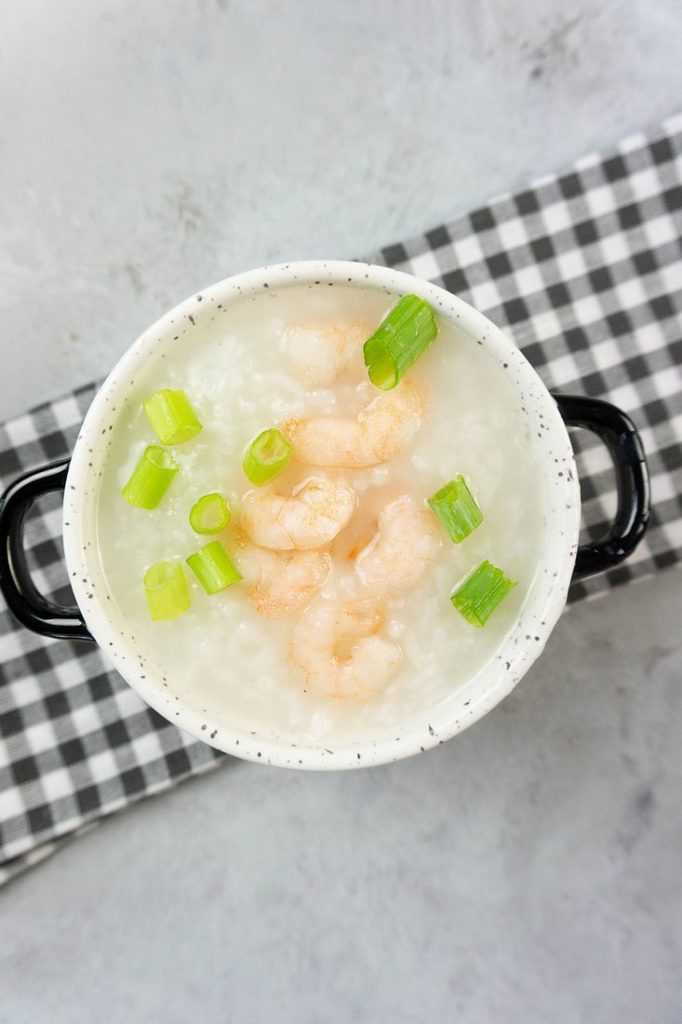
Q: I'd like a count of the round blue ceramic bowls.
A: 0